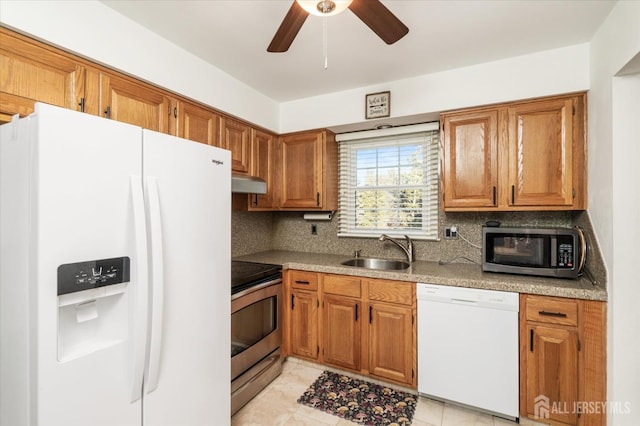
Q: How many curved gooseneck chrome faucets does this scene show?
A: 1